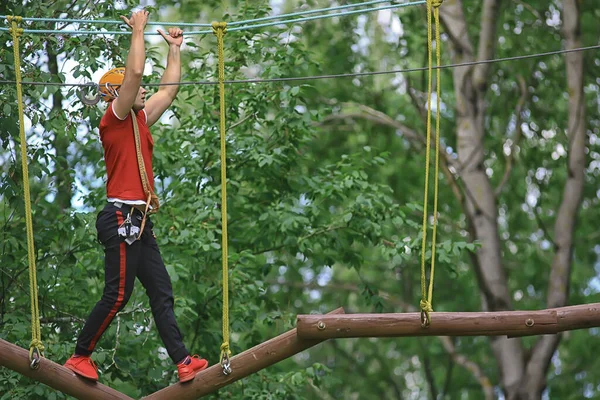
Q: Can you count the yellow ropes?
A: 3